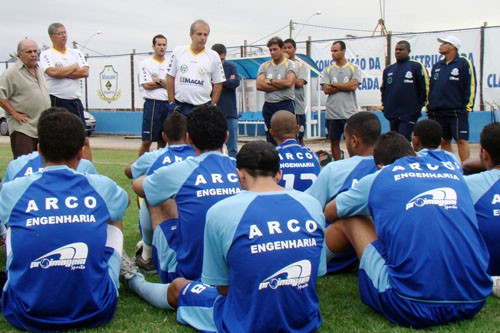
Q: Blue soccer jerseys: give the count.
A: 10